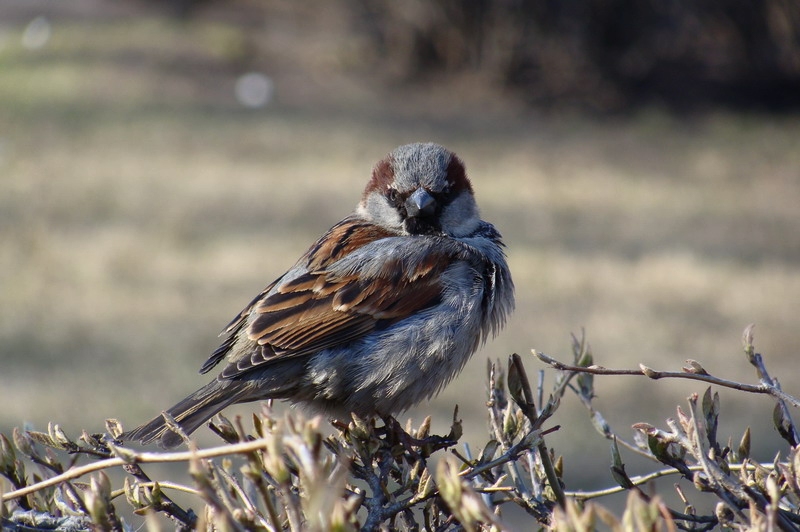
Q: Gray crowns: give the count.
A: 1